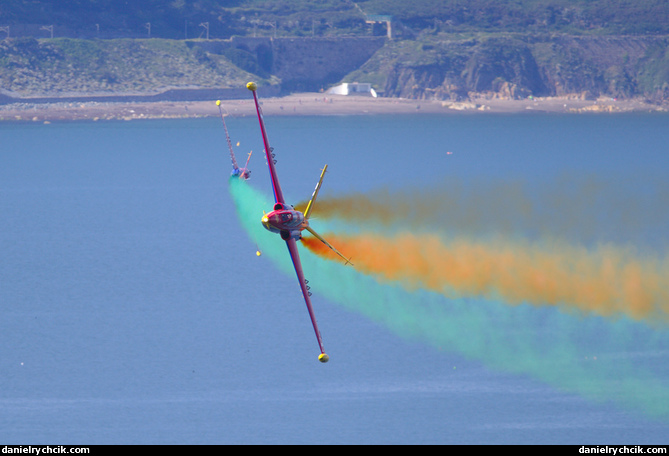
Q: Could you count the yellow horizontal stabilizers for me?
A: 2